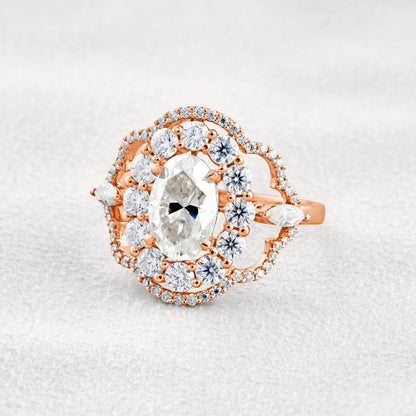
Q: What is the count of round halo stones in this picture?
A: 12